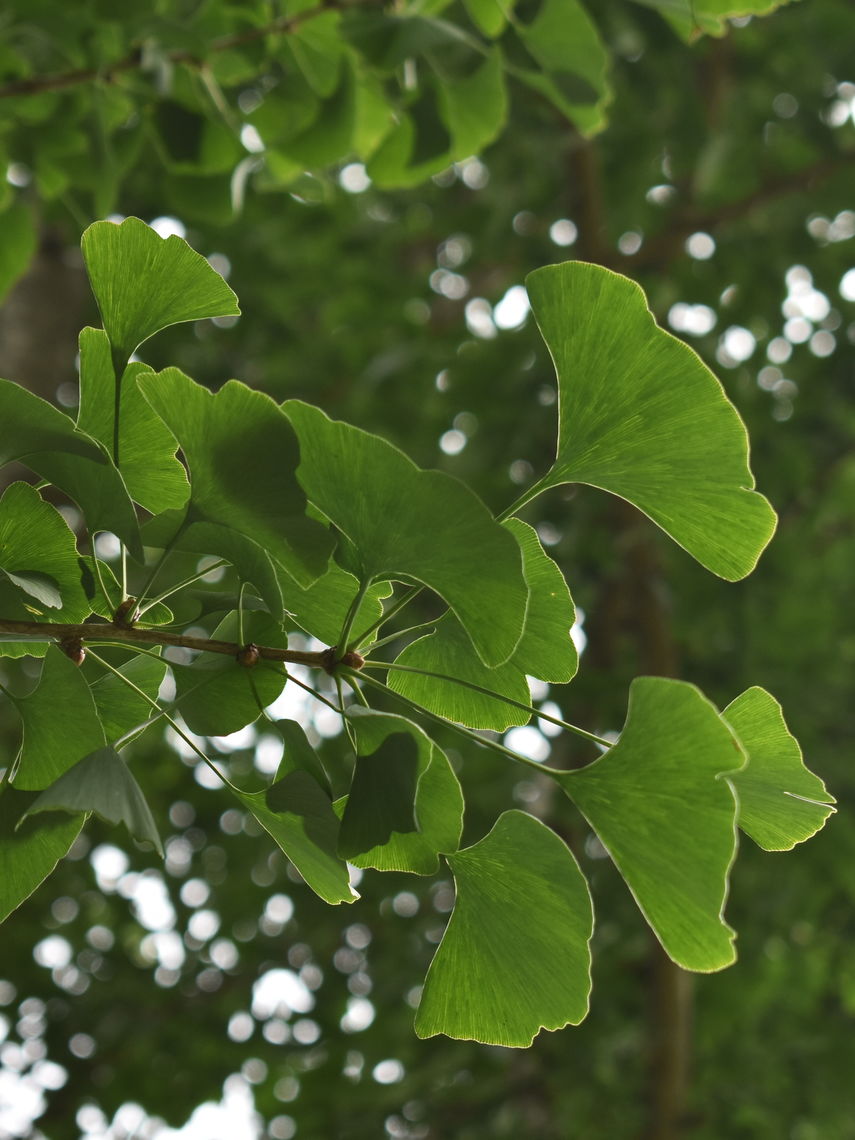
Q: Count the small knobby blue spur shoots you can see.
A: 0